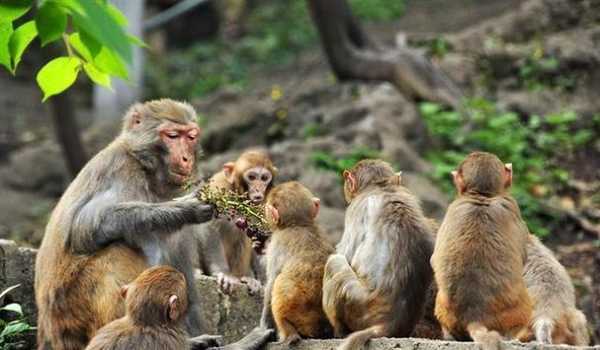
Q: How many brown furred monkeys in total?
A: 7